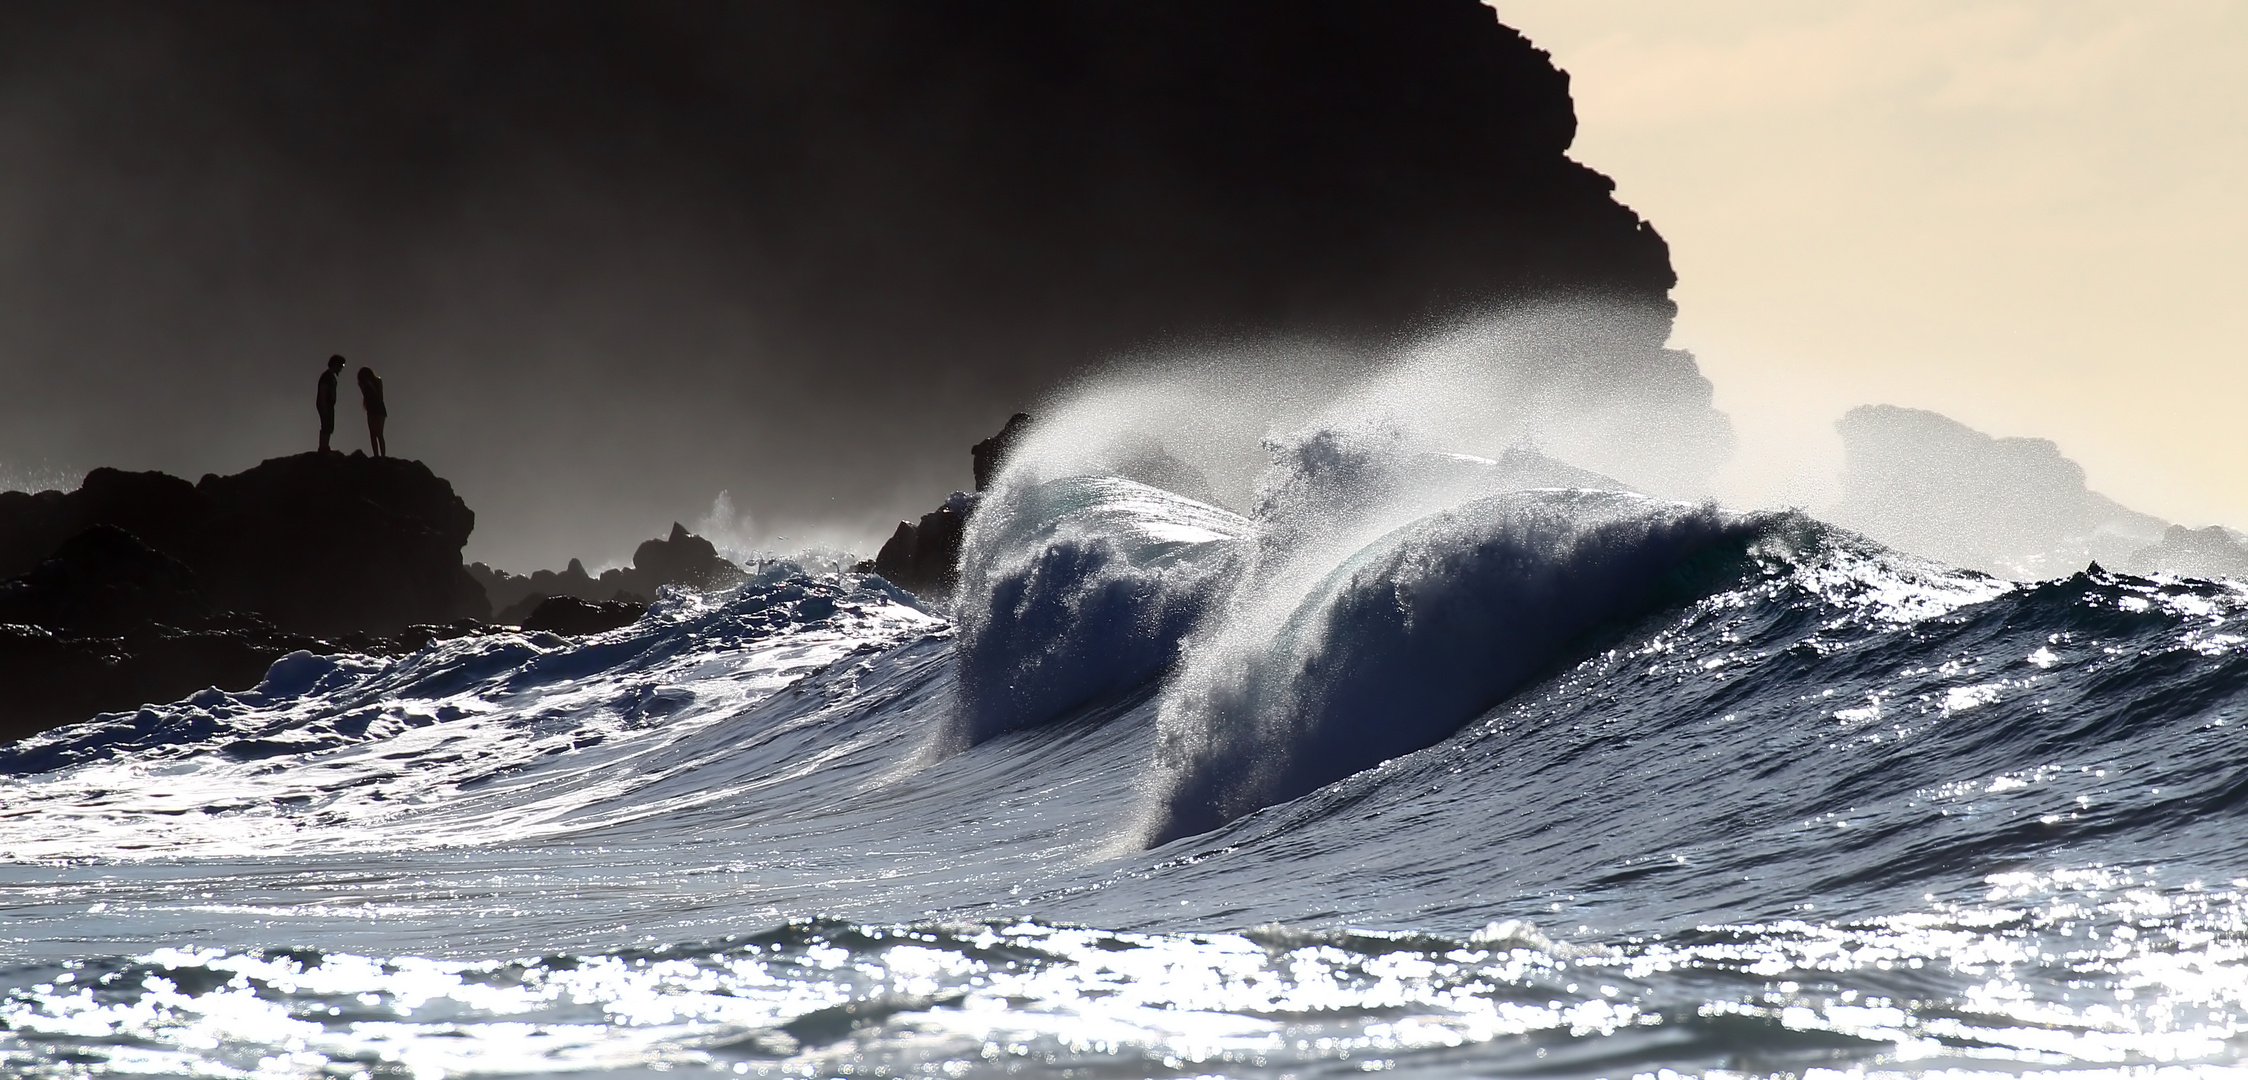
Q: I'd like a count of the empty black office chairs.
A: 0